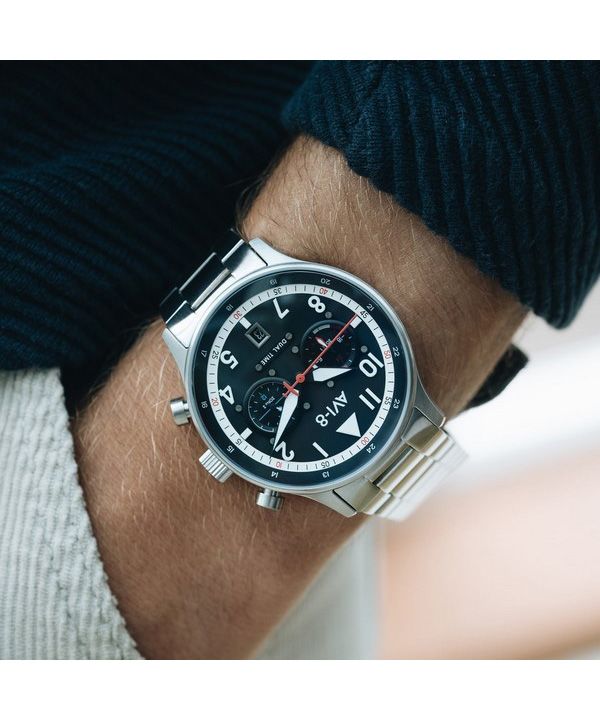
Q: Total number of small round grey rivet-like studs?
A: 10